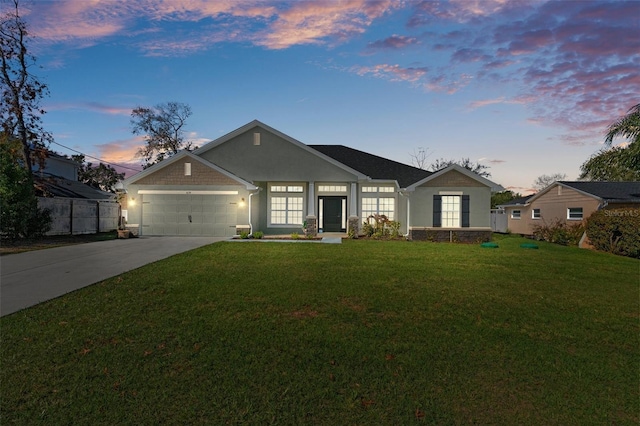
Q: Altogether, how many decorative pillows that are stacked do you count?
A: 0